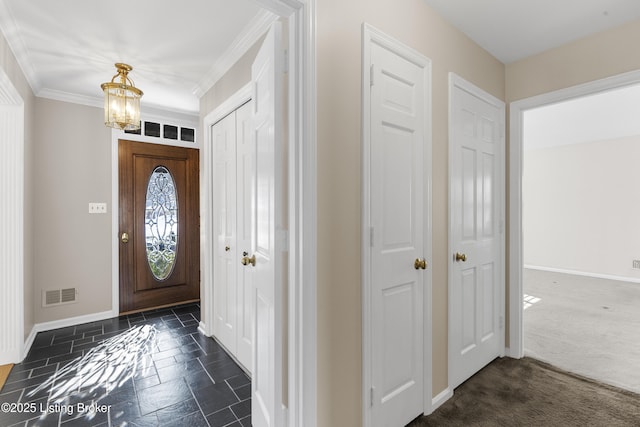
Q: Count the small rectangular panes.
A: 4